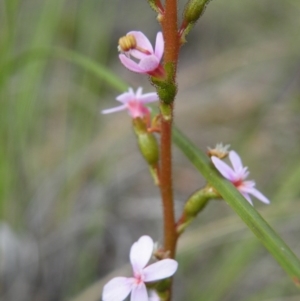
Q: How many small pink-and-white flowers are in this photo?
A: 4